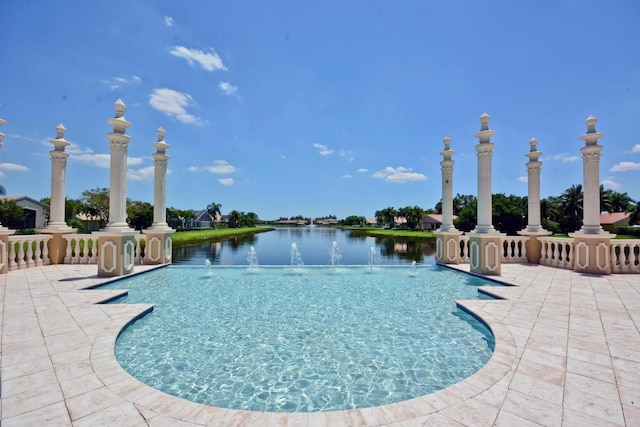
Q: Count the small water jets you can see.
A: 6